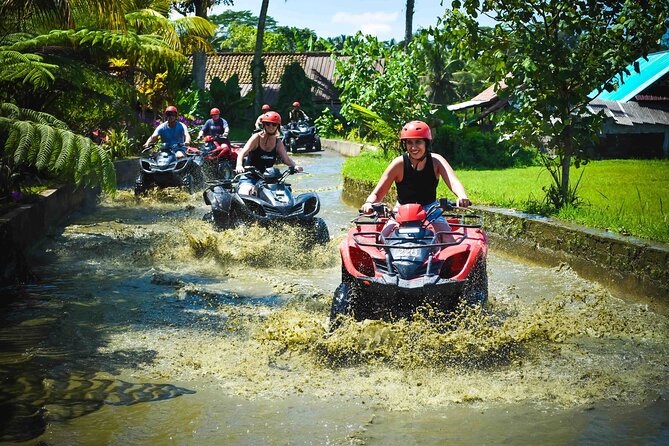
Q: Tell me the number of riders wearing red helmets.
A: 6